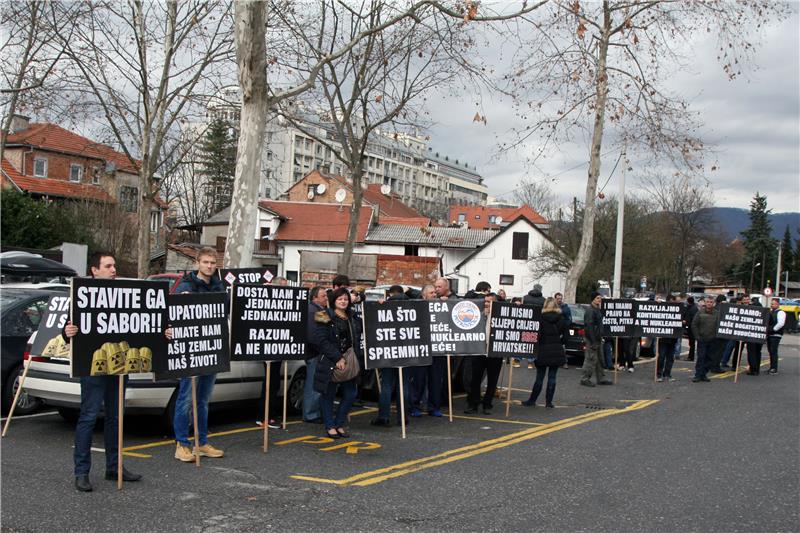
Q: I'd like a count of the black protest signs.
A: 11